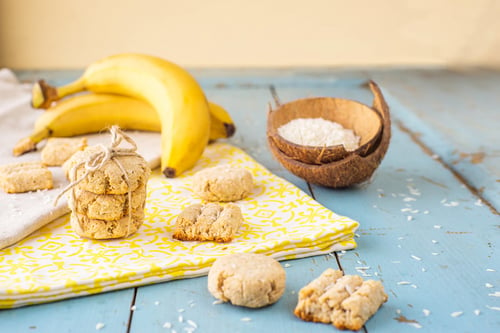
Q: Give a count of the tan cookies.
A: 9